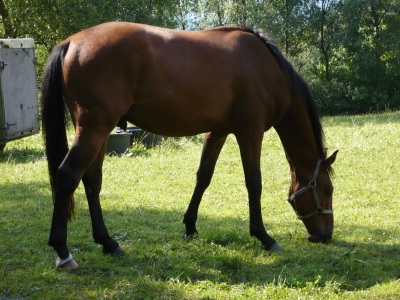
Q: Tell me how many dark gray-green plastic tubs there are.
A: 2